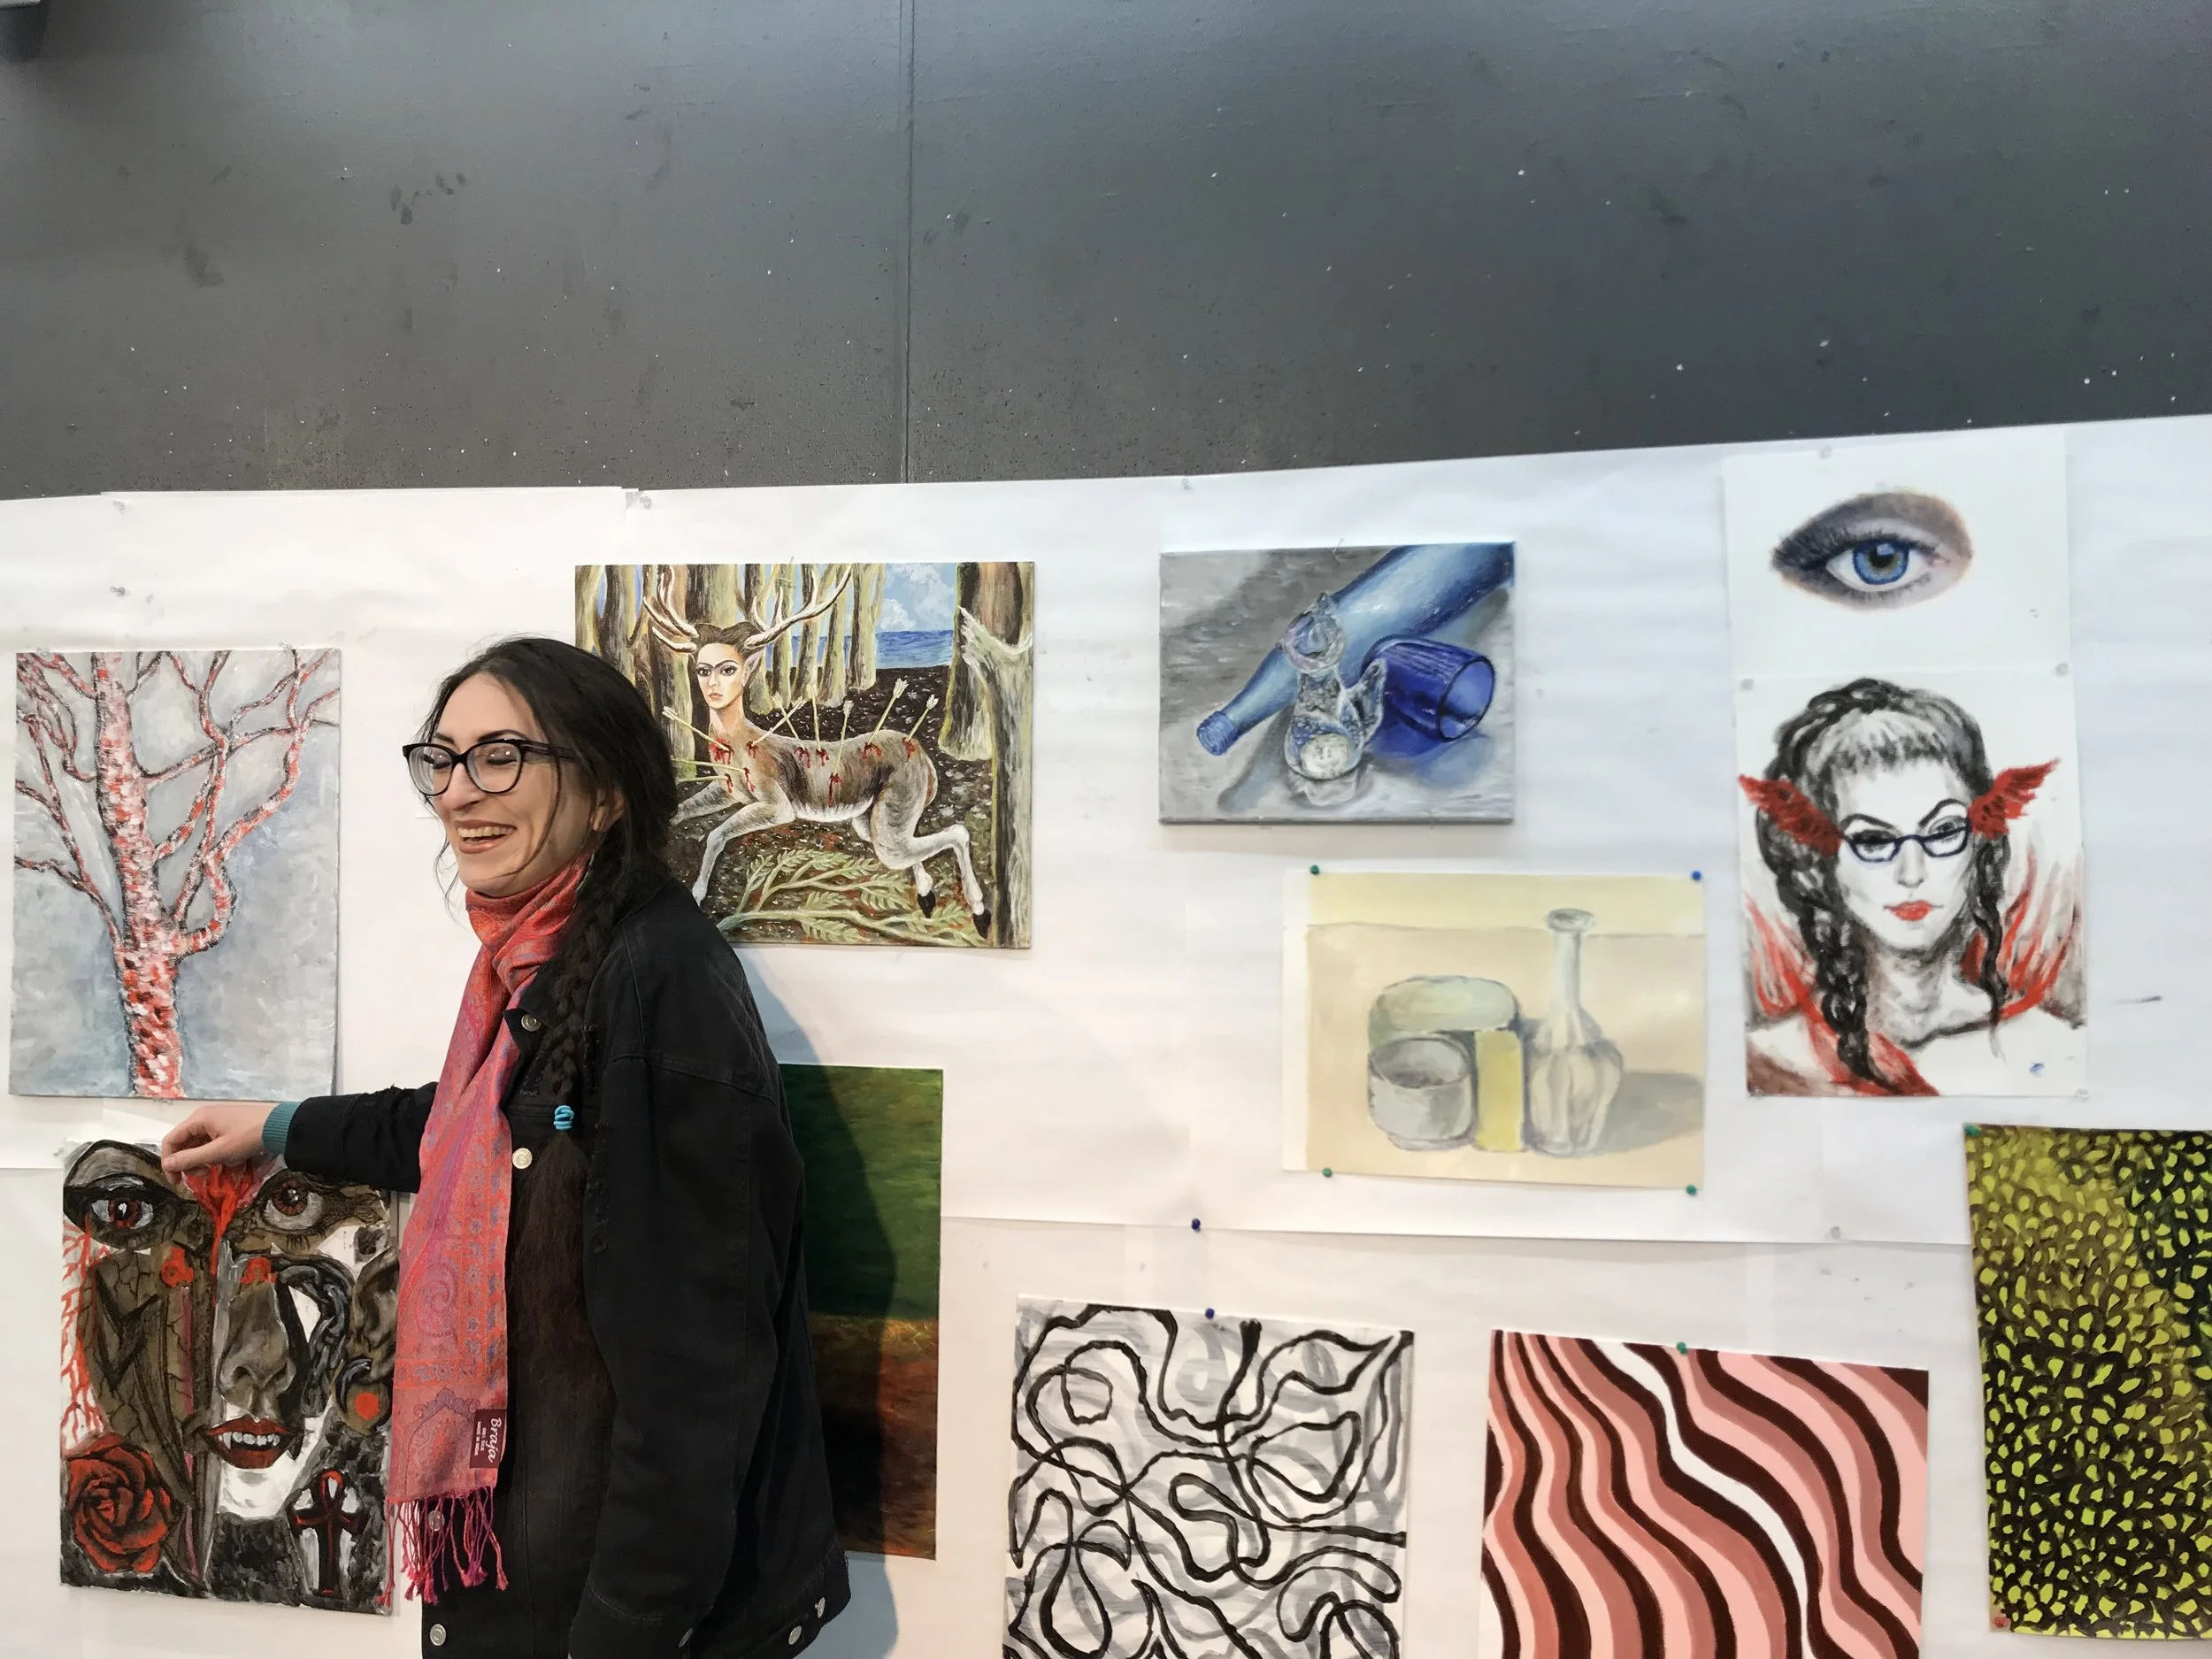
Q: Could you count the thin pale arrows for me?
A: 9